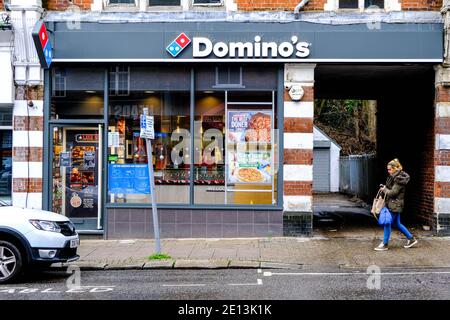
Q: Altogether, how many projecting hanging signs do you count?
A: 1